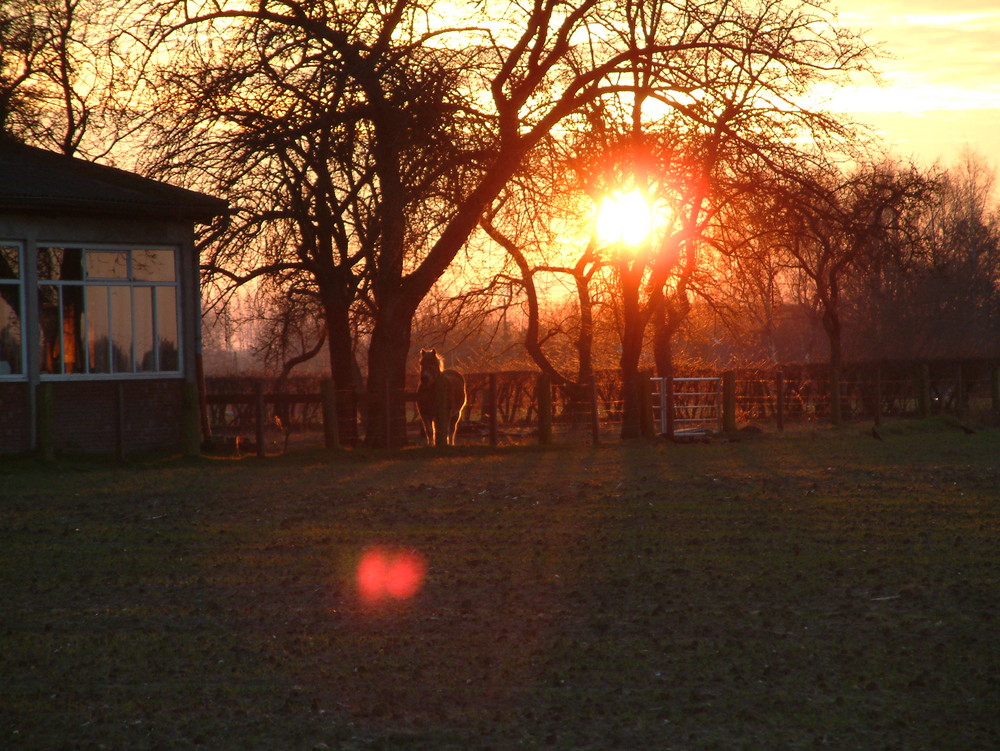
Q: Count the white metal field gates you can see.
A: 1